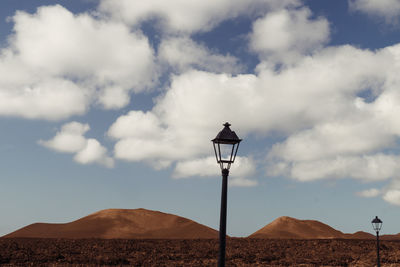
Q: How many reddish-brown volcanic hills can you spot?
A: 2